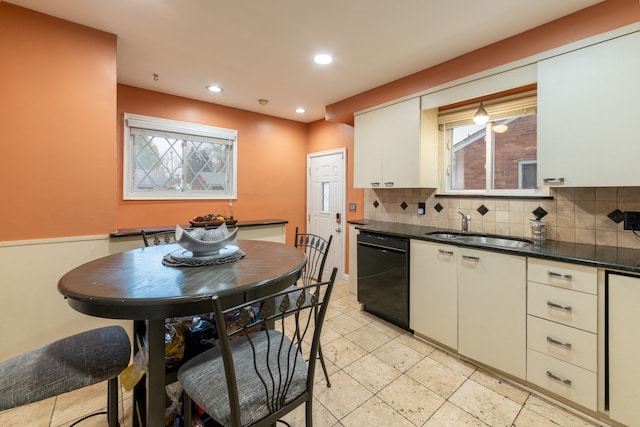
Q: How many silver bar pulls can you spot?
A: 9